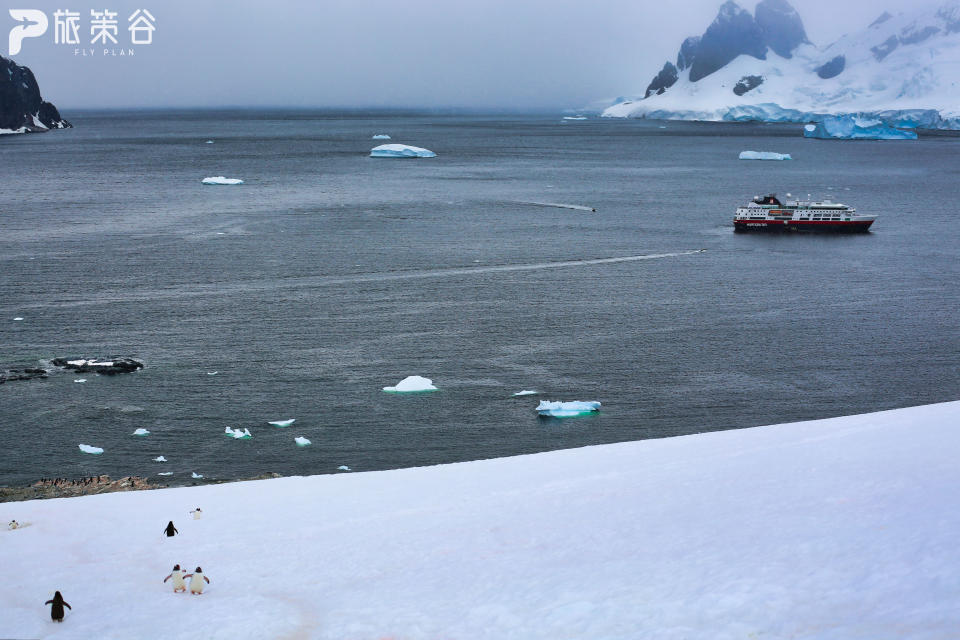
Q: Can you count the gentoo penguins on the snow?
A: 6